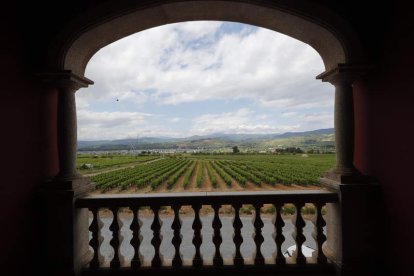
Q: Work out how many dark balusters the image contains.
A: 12